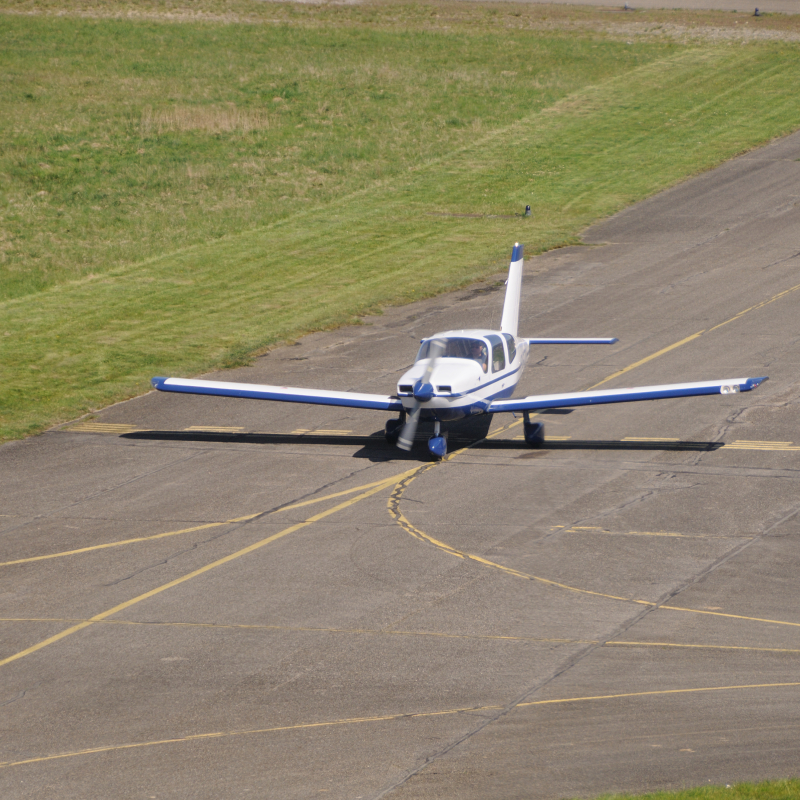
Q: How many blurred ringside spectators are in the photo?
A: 0